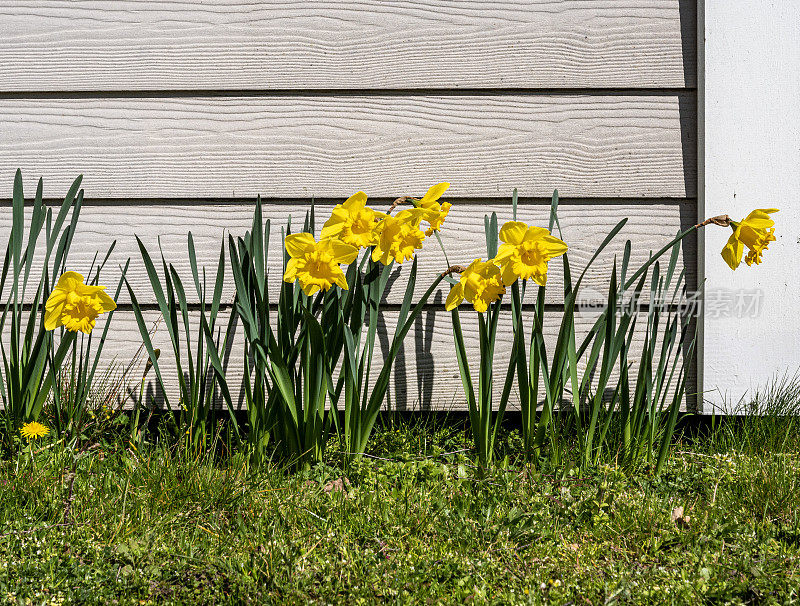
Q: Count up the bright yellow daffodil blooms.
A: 8